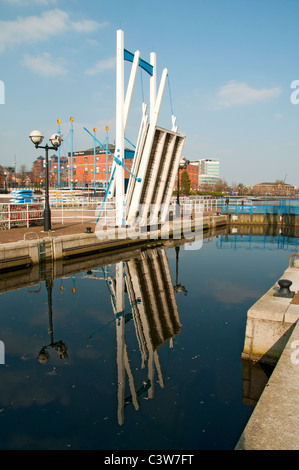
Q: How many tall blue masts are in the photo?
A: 4